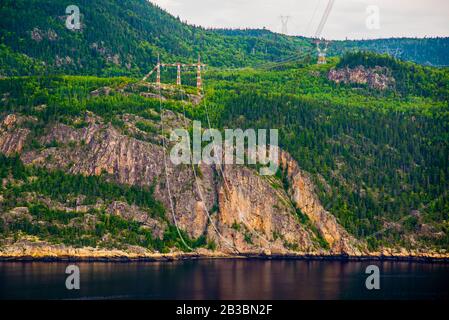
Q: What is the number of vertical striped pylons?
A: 3